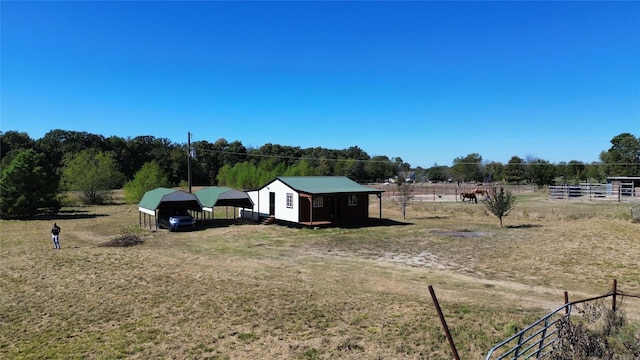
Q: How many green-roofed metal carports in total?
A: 2